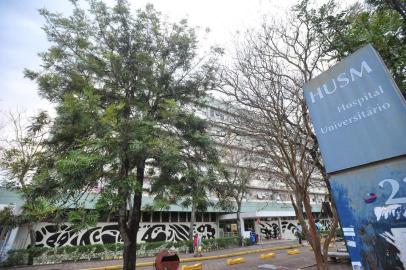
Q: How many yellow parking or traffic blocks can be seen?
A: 4